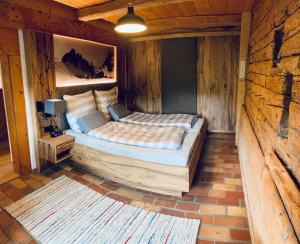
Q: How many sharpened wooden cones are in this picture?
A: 0